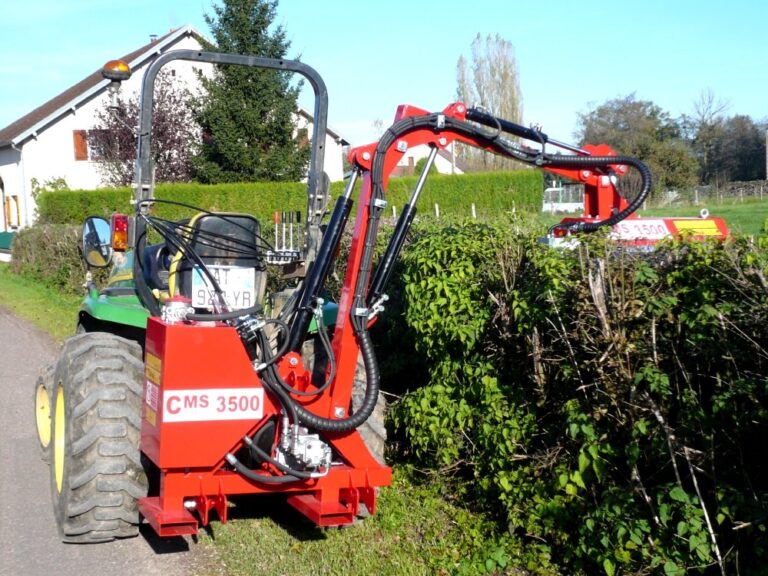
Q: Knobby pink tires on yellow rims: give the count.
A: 0